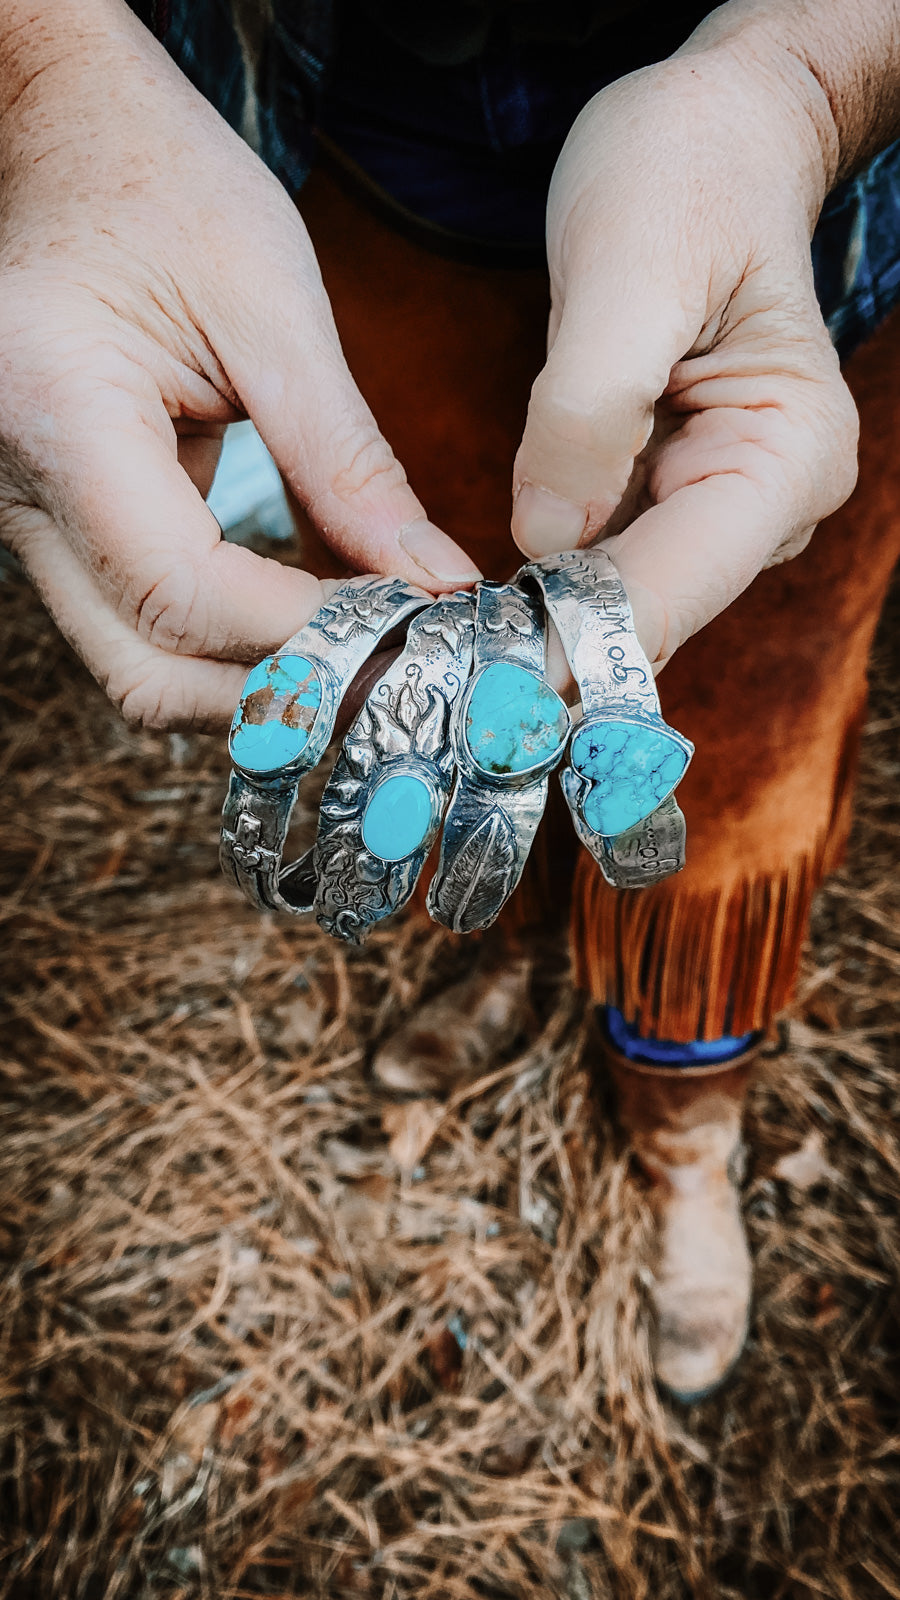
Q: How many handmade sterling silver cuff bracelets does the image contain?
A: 4